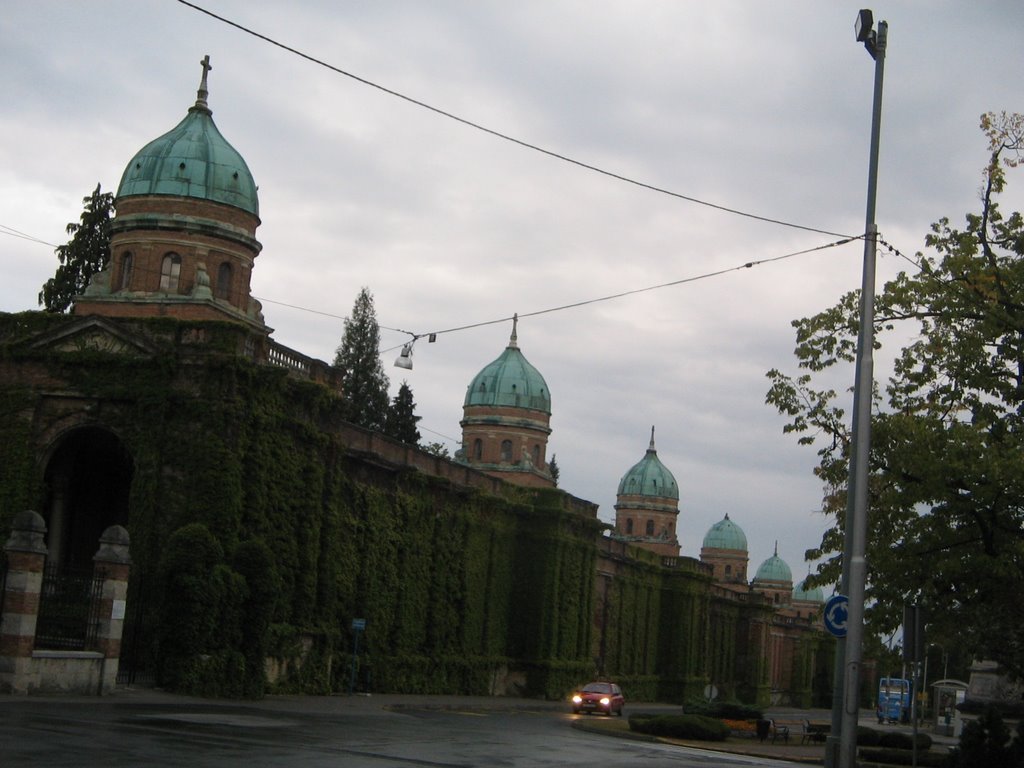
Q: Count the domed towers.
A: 6